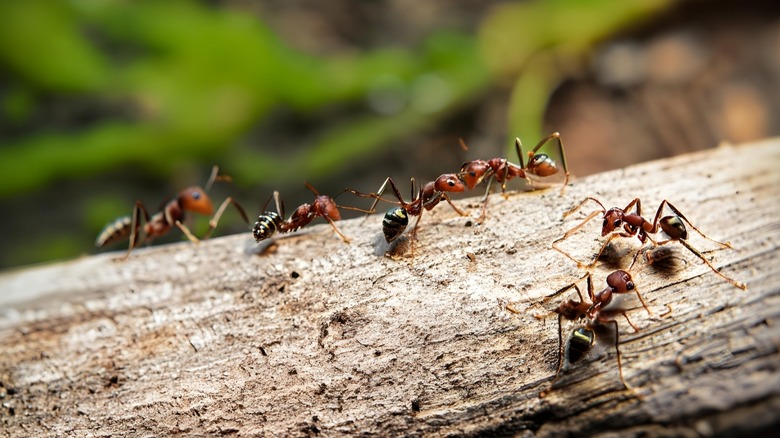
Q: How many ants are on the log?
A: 6